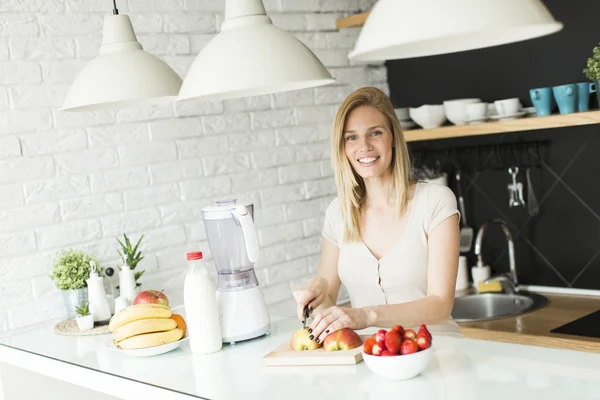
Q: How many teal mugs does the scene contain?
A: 3